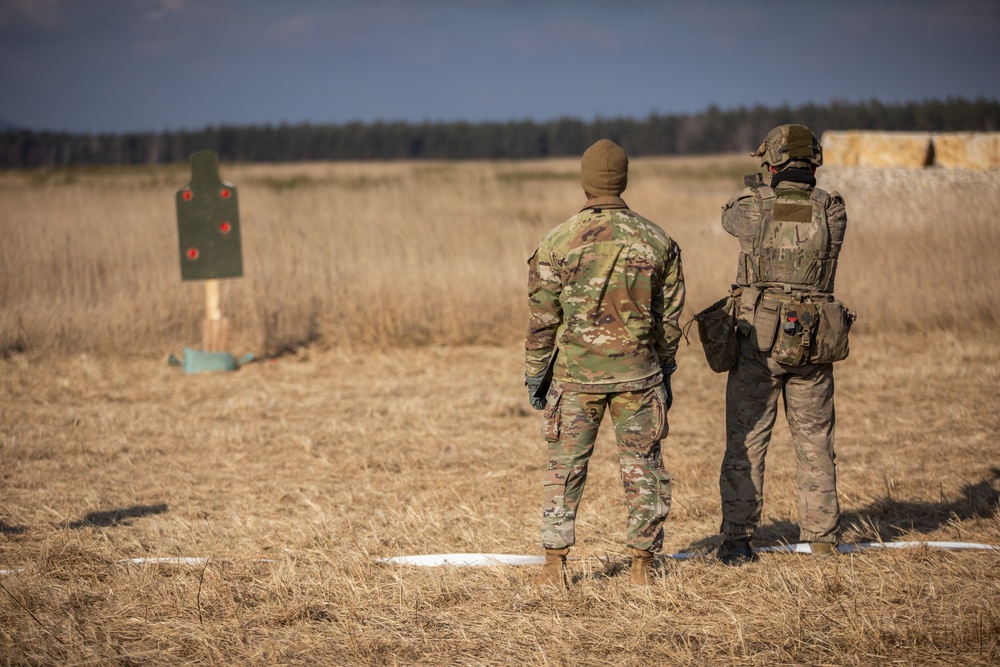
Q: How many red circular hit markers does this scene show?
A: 4